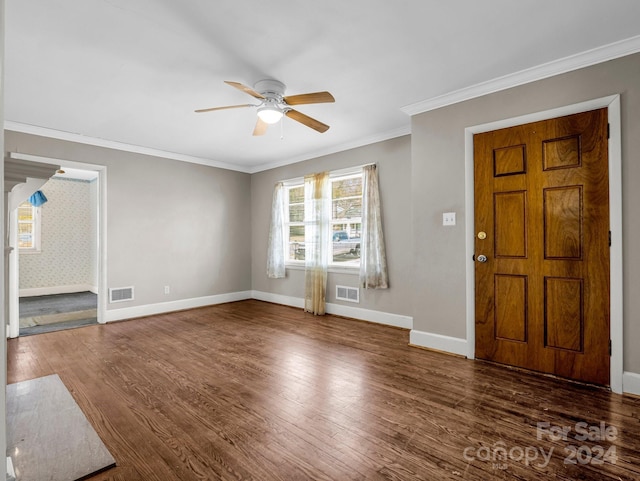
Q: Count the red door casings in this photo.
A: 0